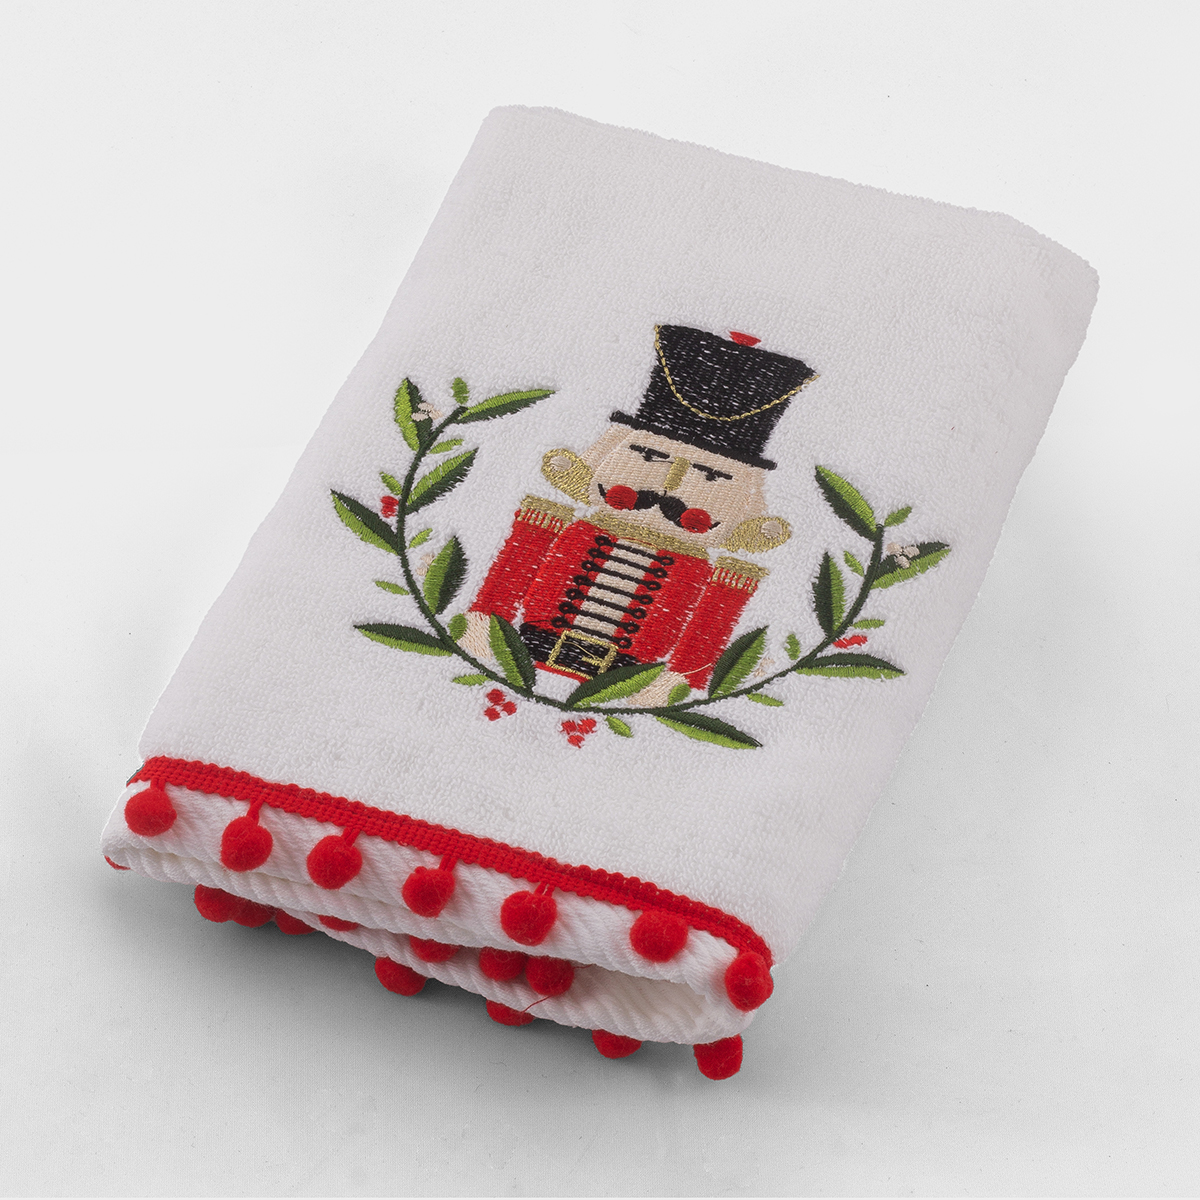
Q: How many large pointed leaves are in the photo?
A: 14